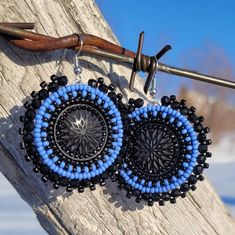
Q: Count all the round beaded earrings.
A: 2